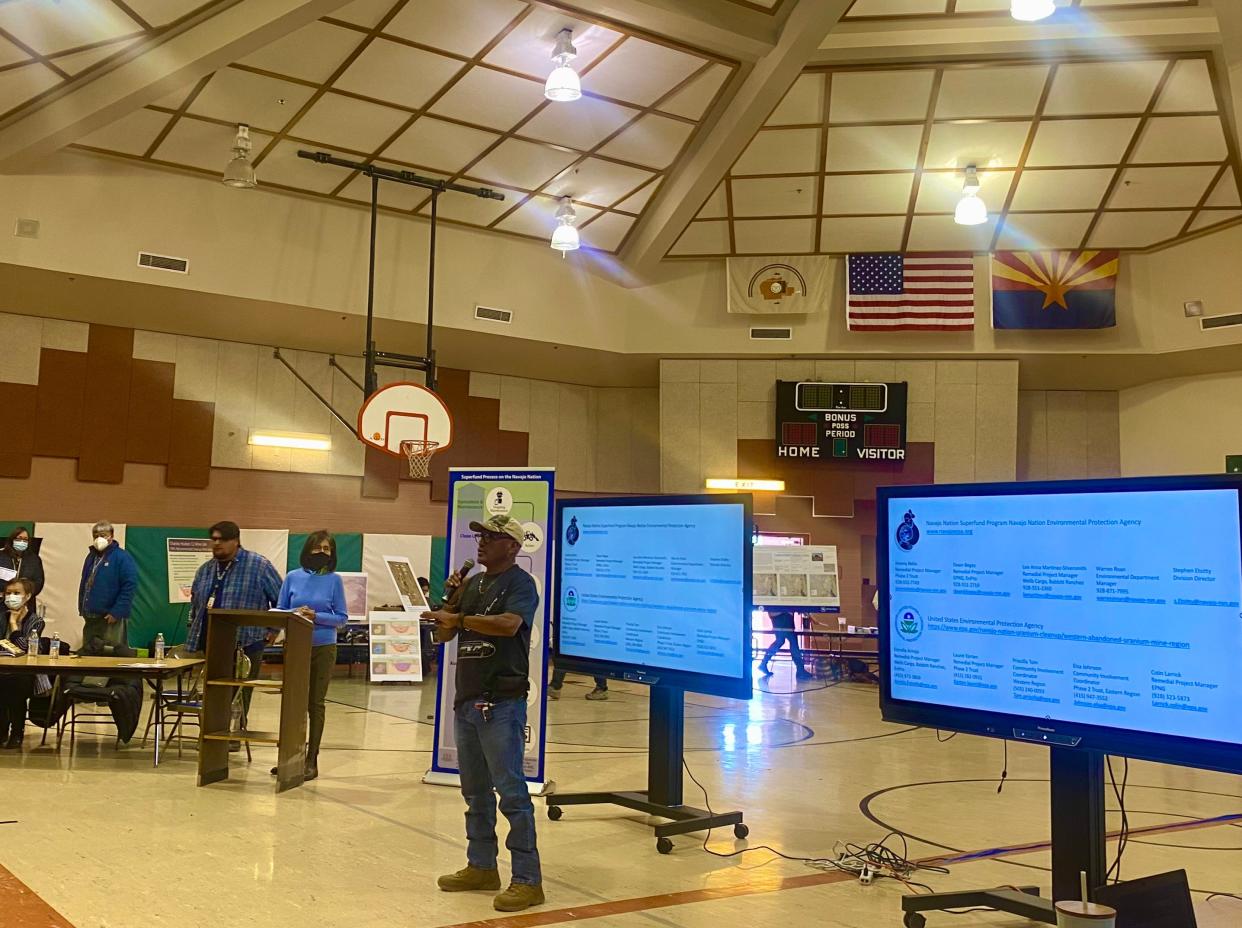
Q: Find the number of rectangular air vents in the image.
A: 4